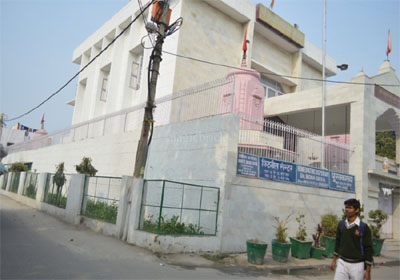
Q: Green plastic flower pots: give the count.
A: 6